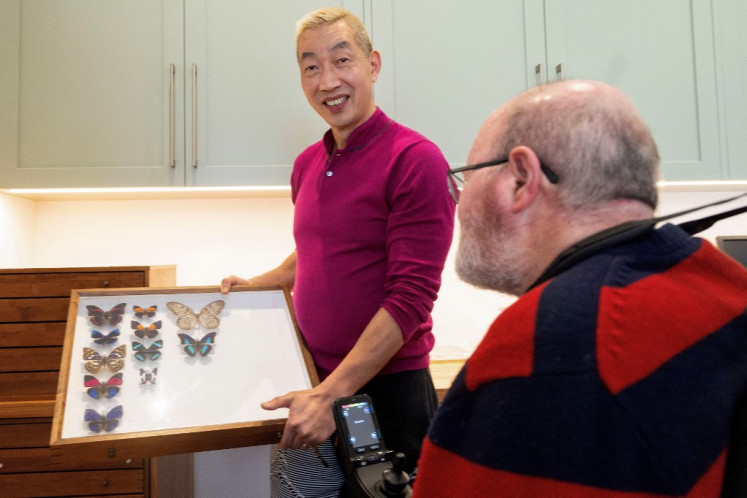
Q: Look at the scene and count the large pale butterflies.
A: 1